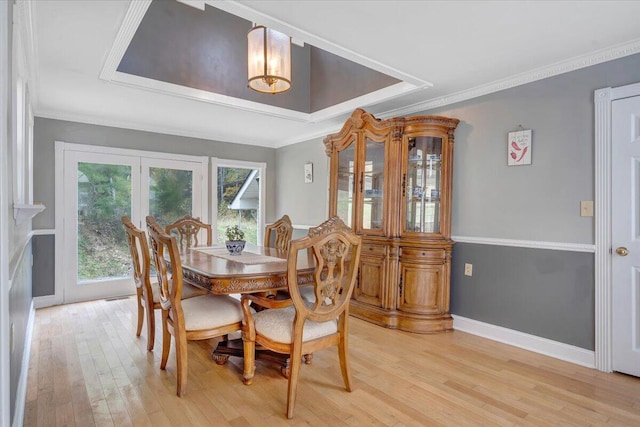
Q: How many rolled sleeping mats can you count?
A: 0